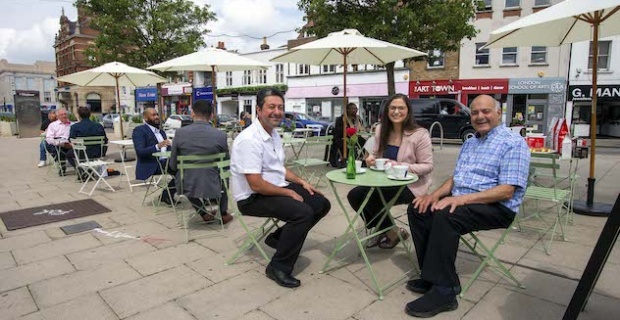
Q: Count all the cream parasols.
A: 4